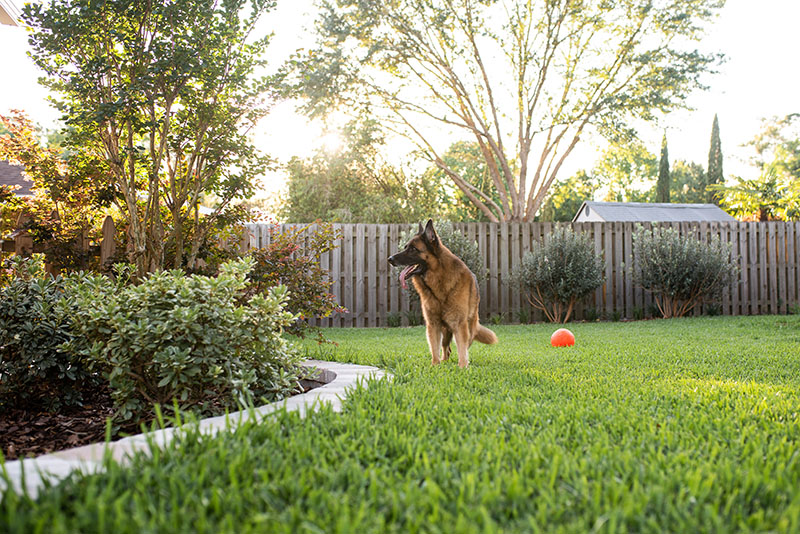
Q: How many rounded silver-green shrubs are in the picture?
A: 3